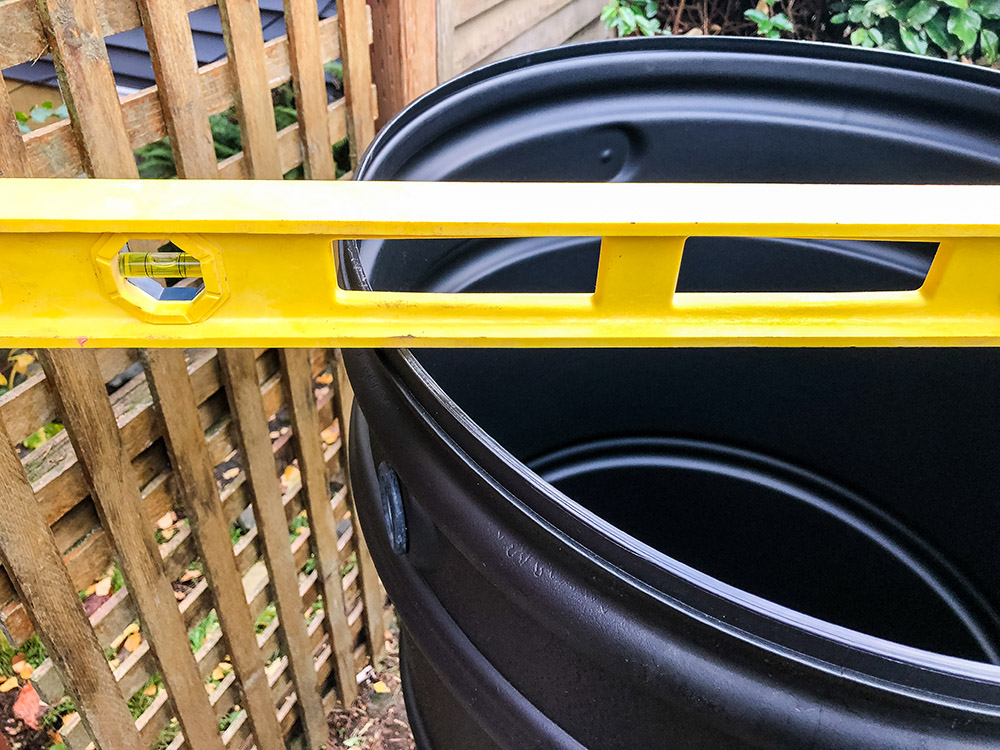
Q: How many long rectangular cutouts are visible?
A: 2